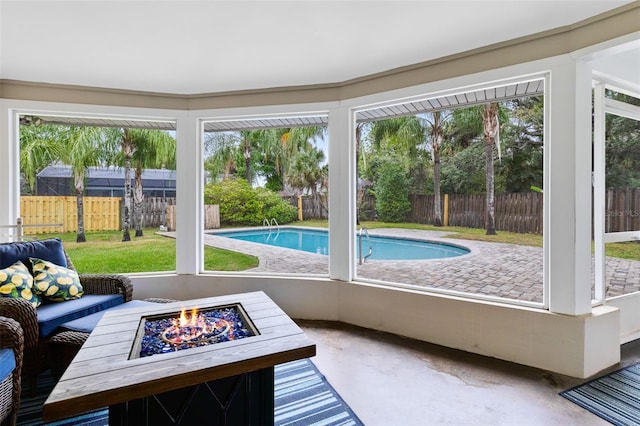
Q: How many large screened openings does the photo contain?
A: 3